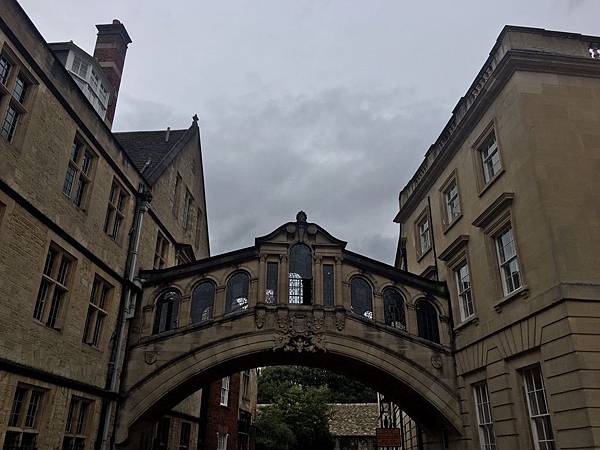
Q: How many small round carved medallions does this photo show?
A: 2